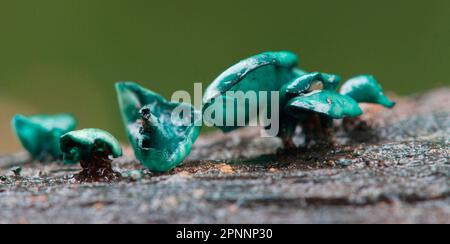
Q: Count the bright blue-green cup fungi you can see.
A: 7